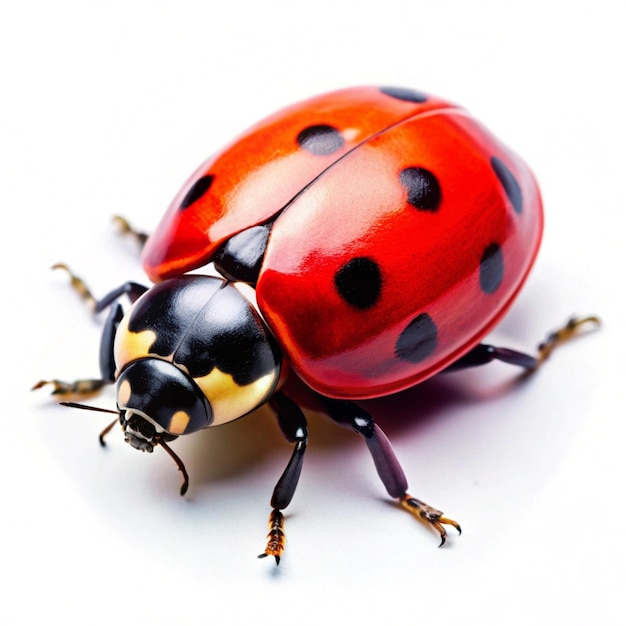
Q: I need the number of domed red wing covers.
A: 2